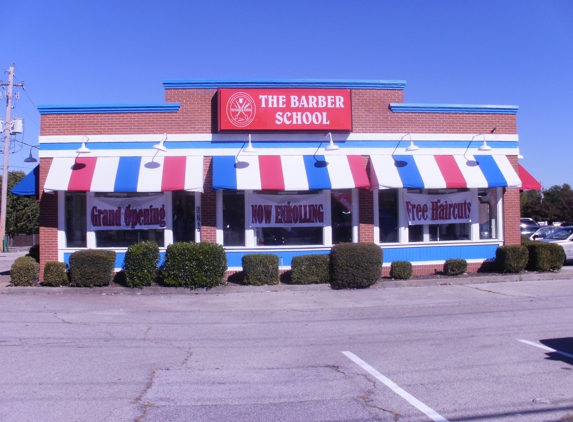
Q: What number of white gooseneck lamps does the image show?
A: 6